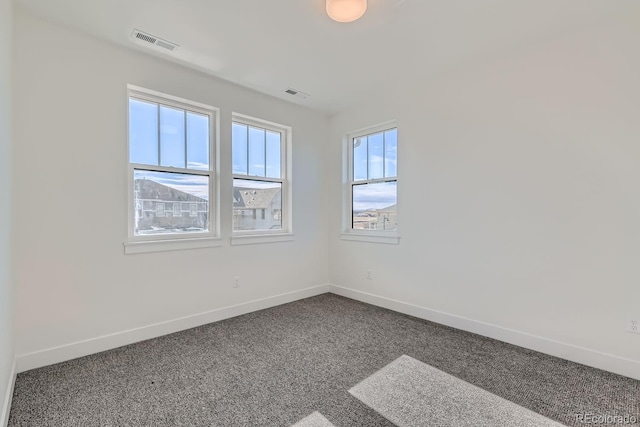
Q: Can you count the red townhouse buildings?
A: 0